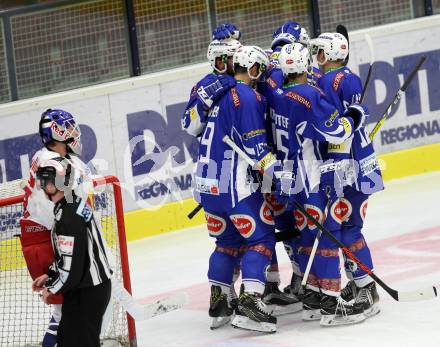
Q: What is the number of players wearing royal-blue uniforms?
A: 5